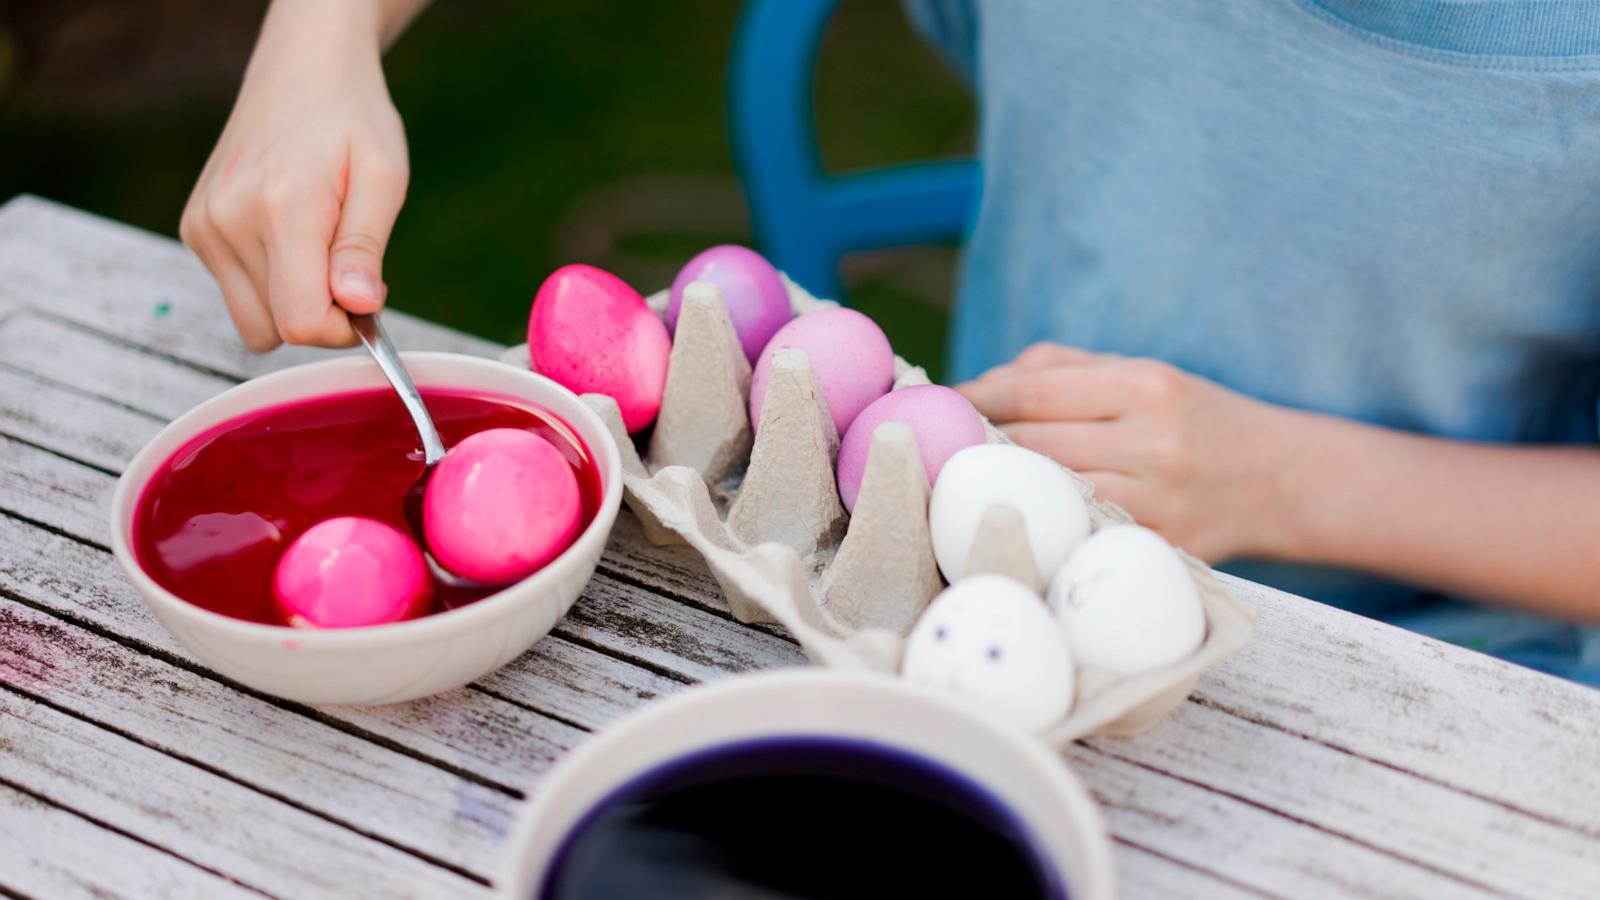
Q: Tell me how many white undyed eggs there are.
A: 3